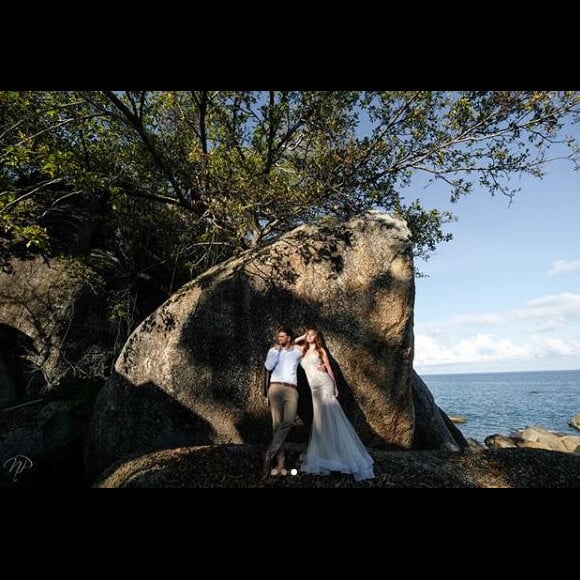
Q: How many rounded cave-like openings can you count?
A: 1